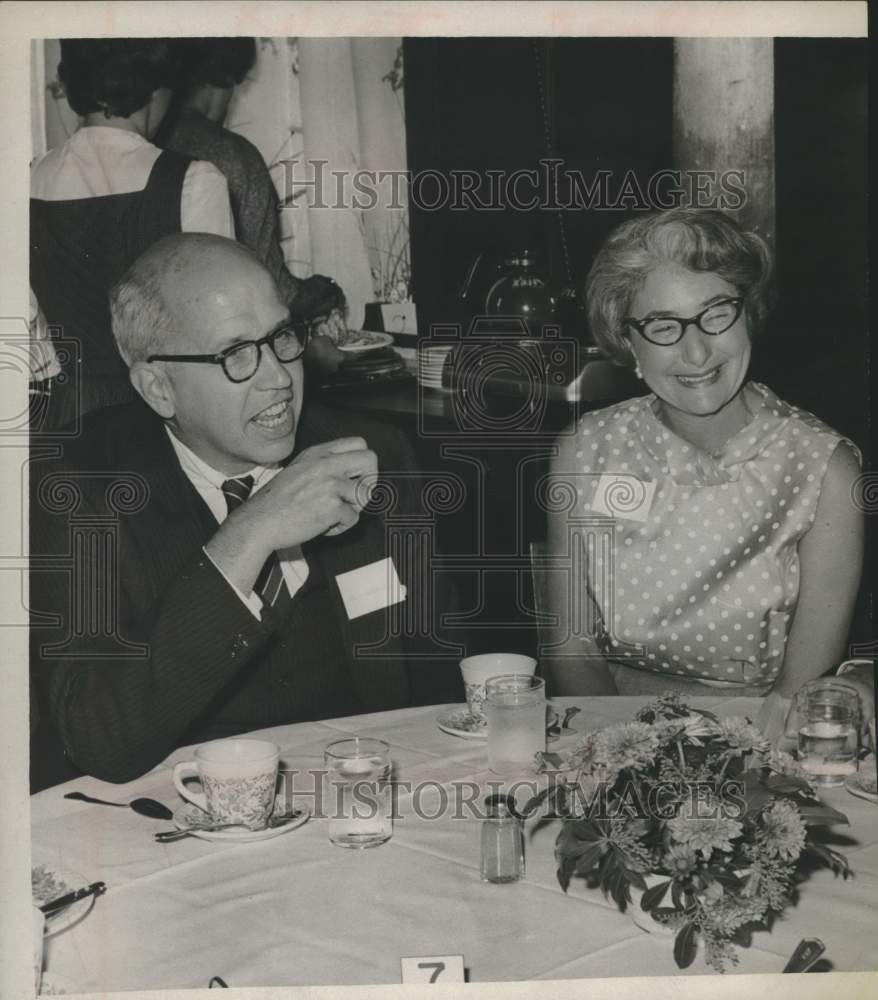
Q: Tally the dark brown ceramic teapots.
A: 0